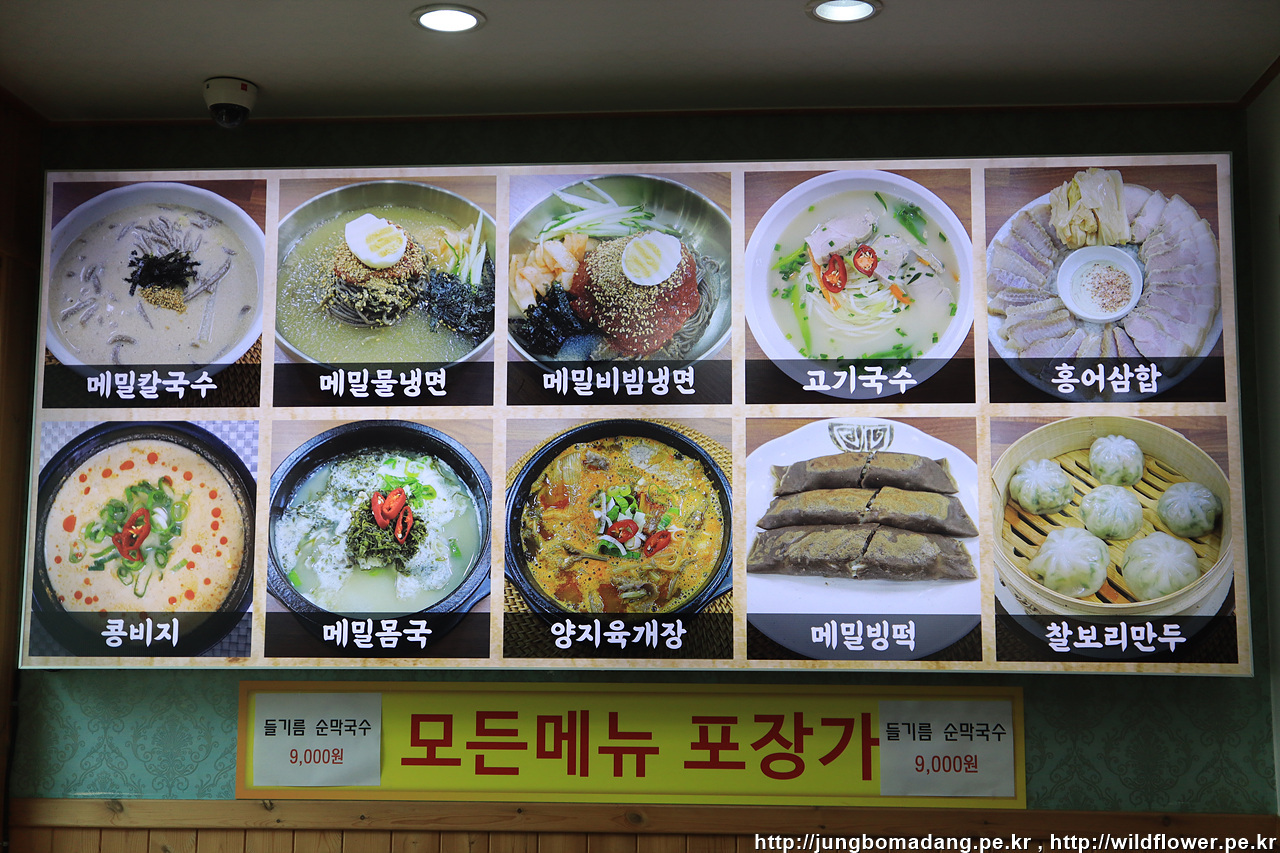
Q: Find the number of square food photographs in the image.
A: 10